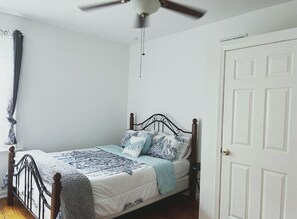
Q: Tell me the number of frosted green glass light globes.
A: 0